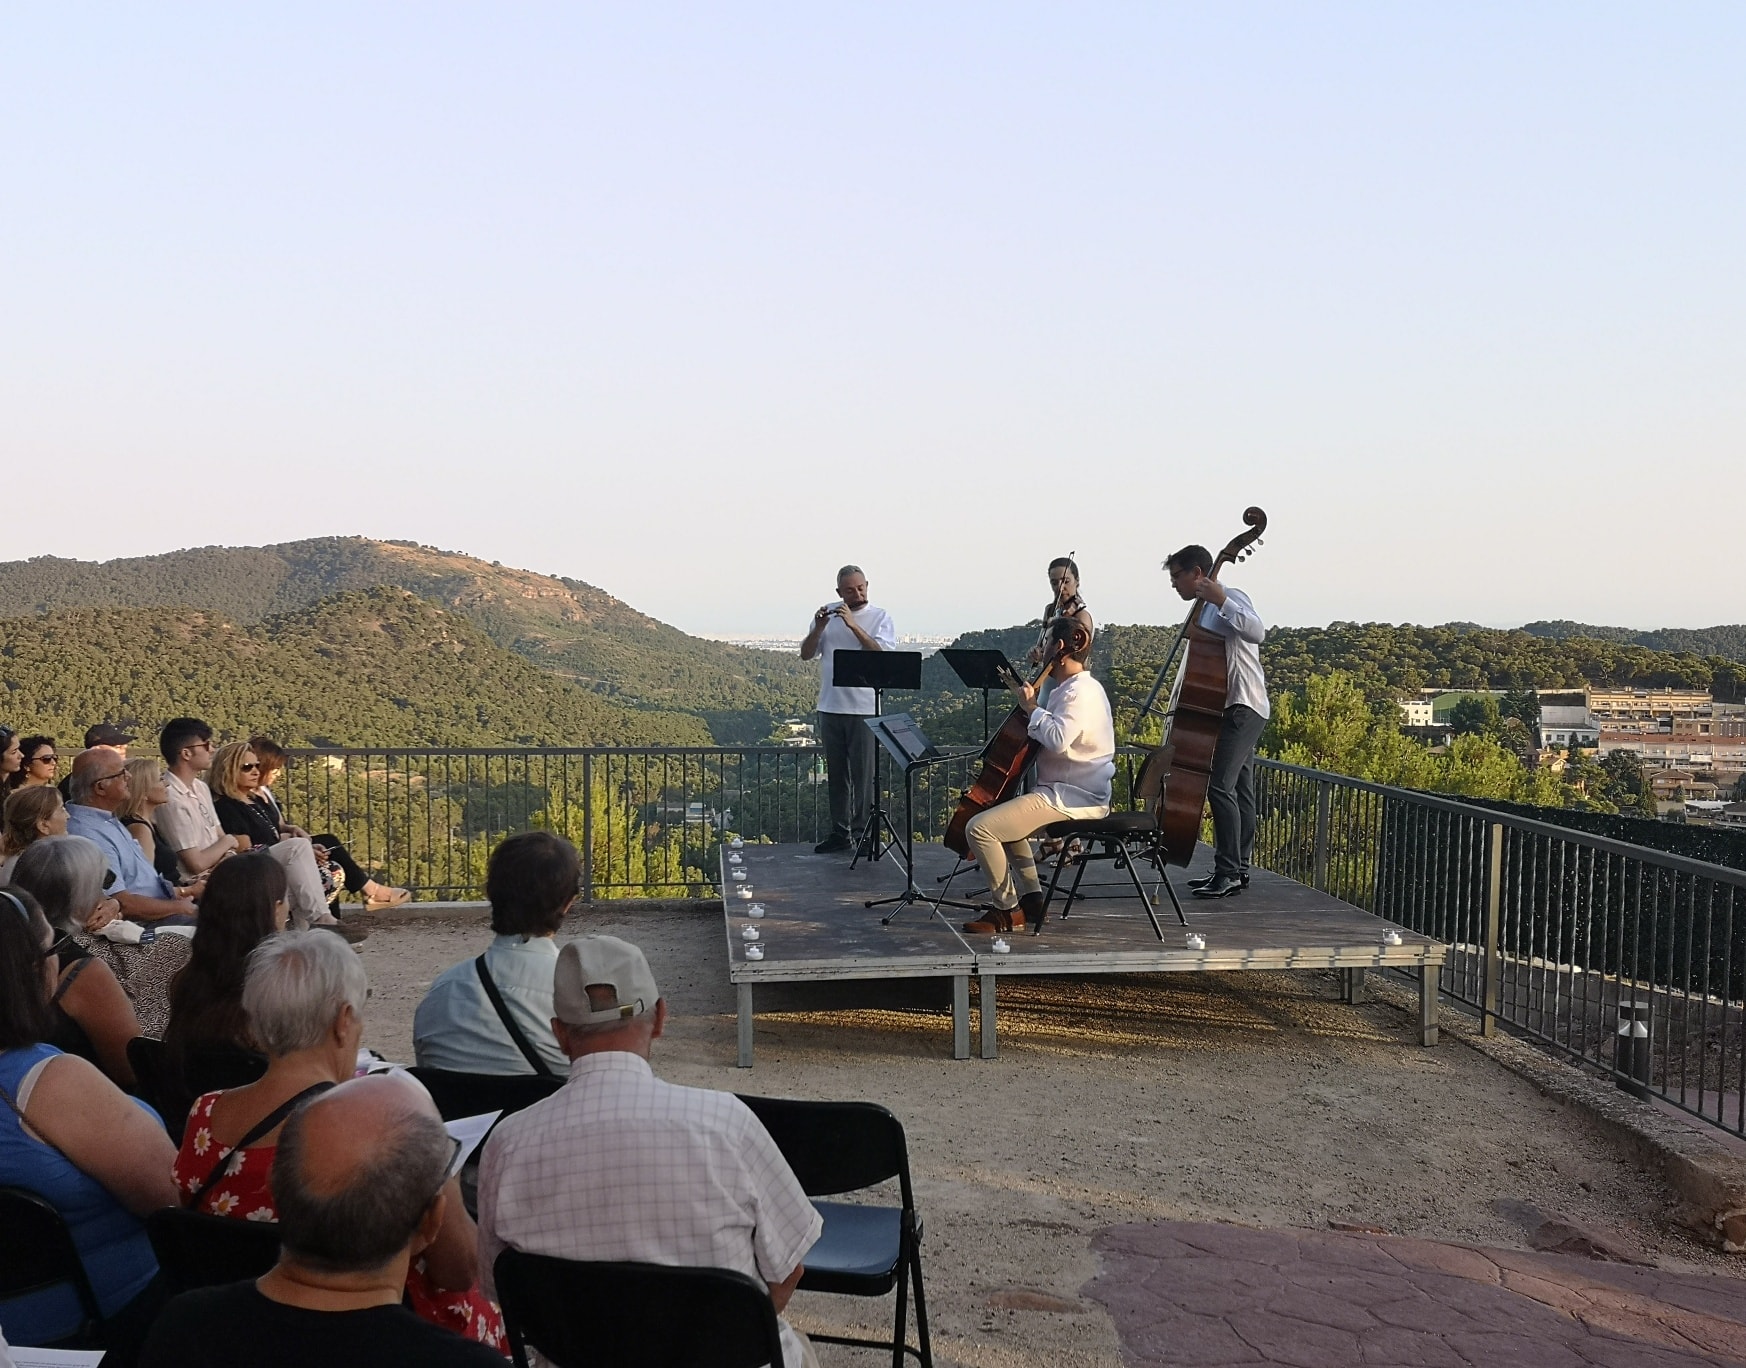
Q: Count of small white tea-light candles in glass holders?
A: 10